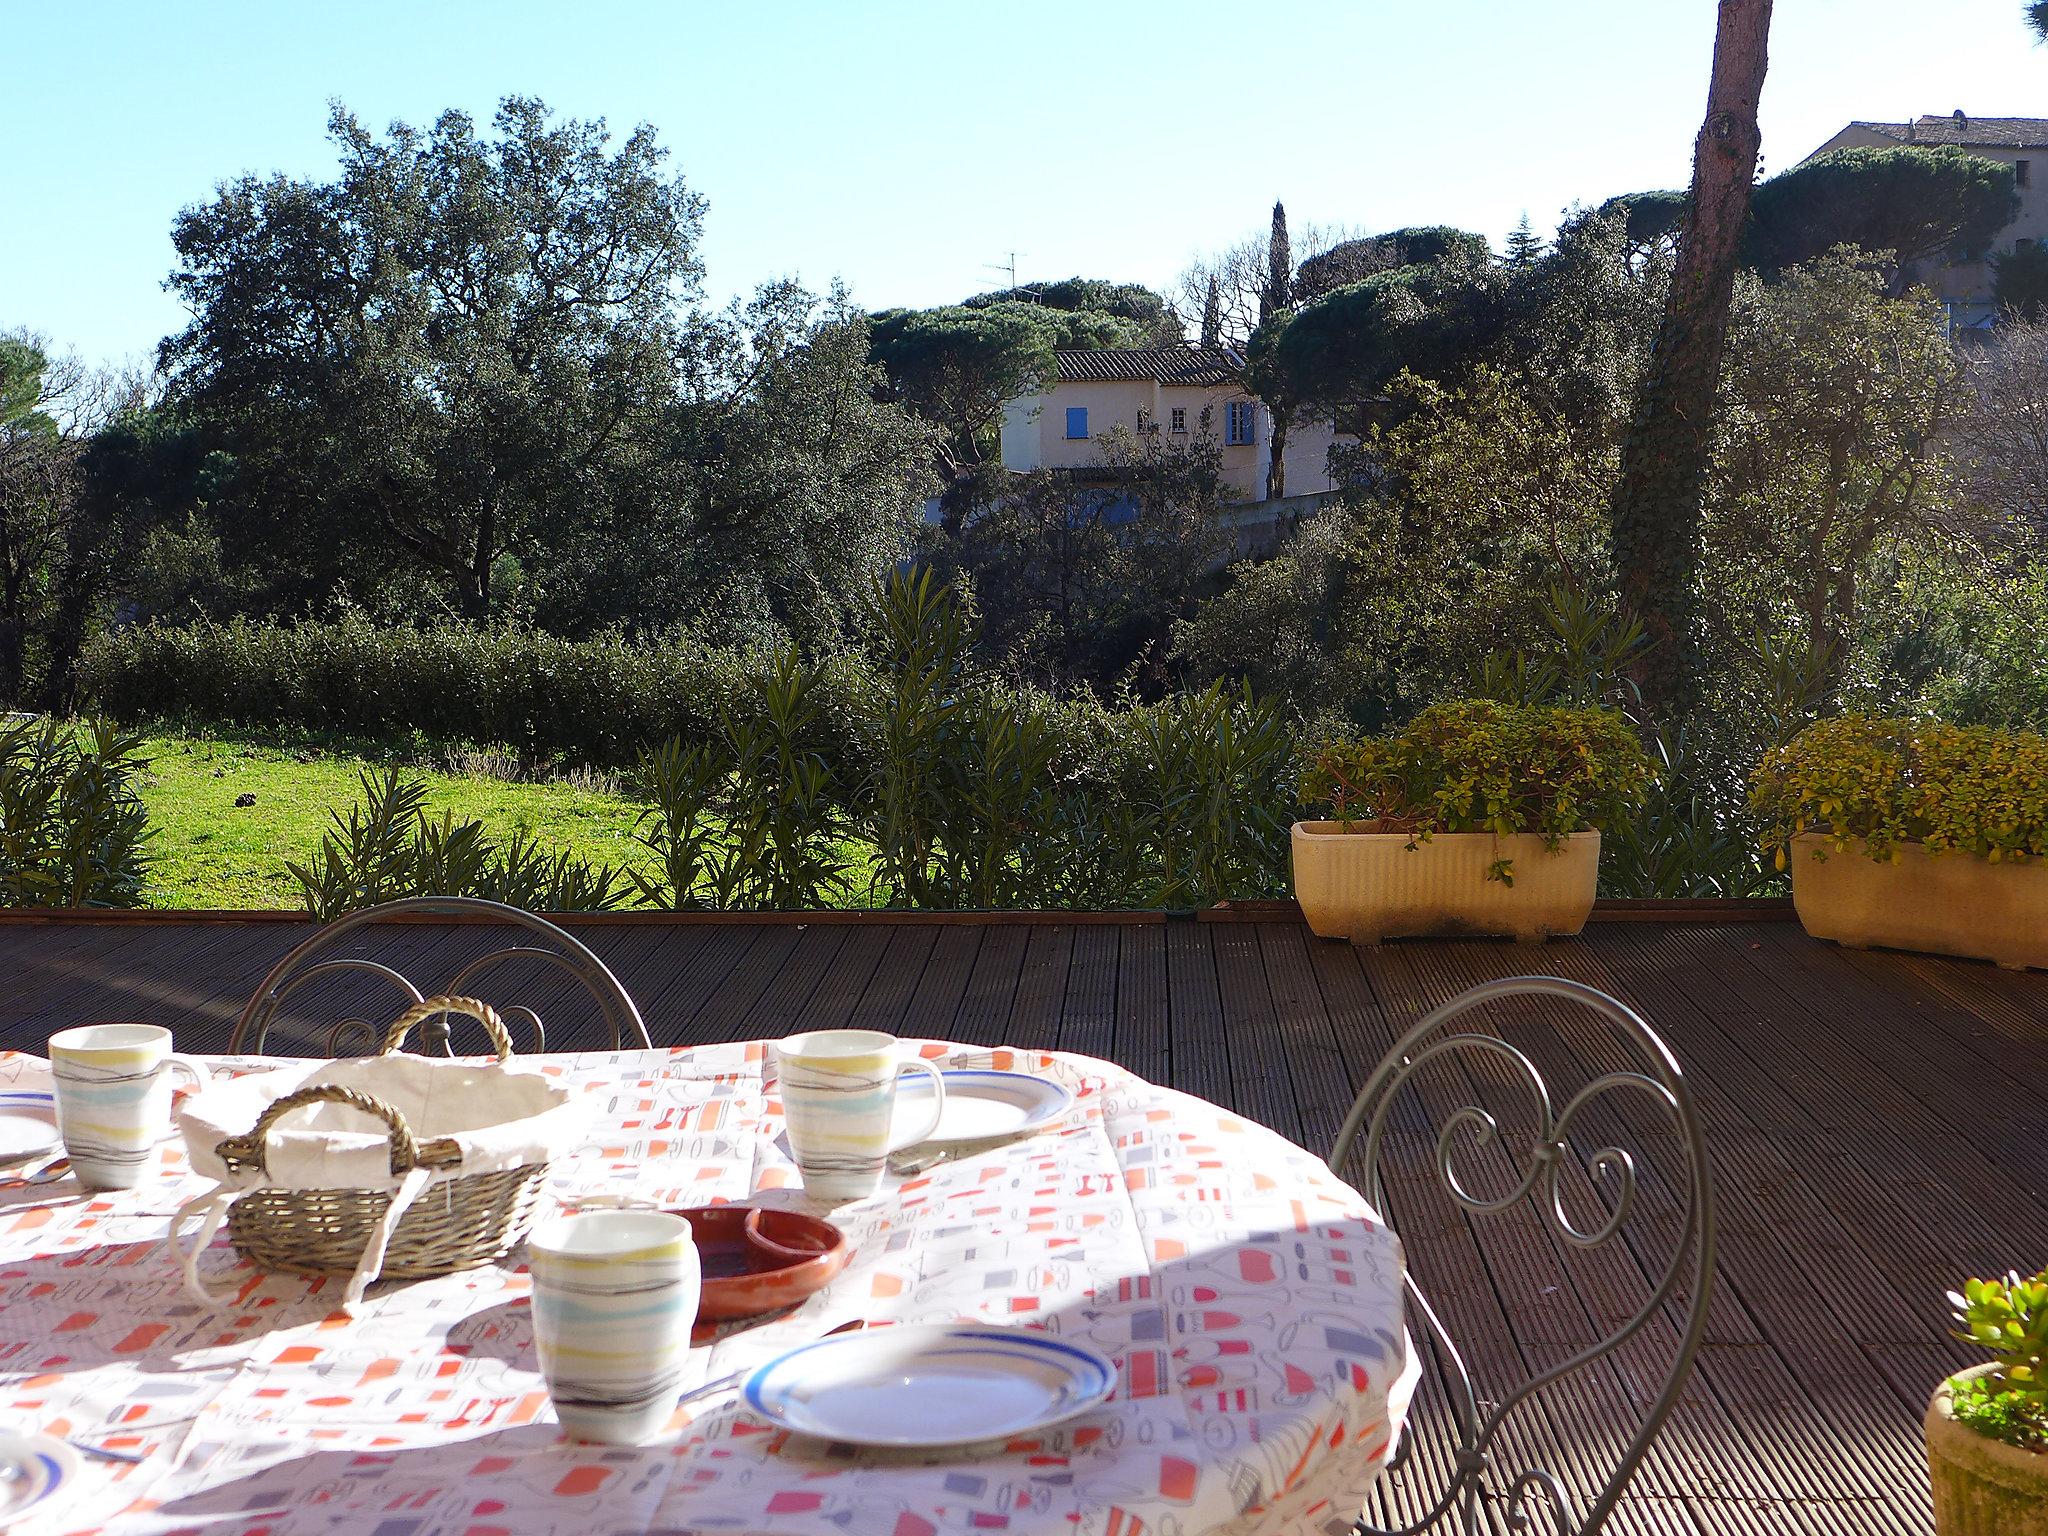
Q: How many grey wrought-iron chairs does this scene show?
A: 2